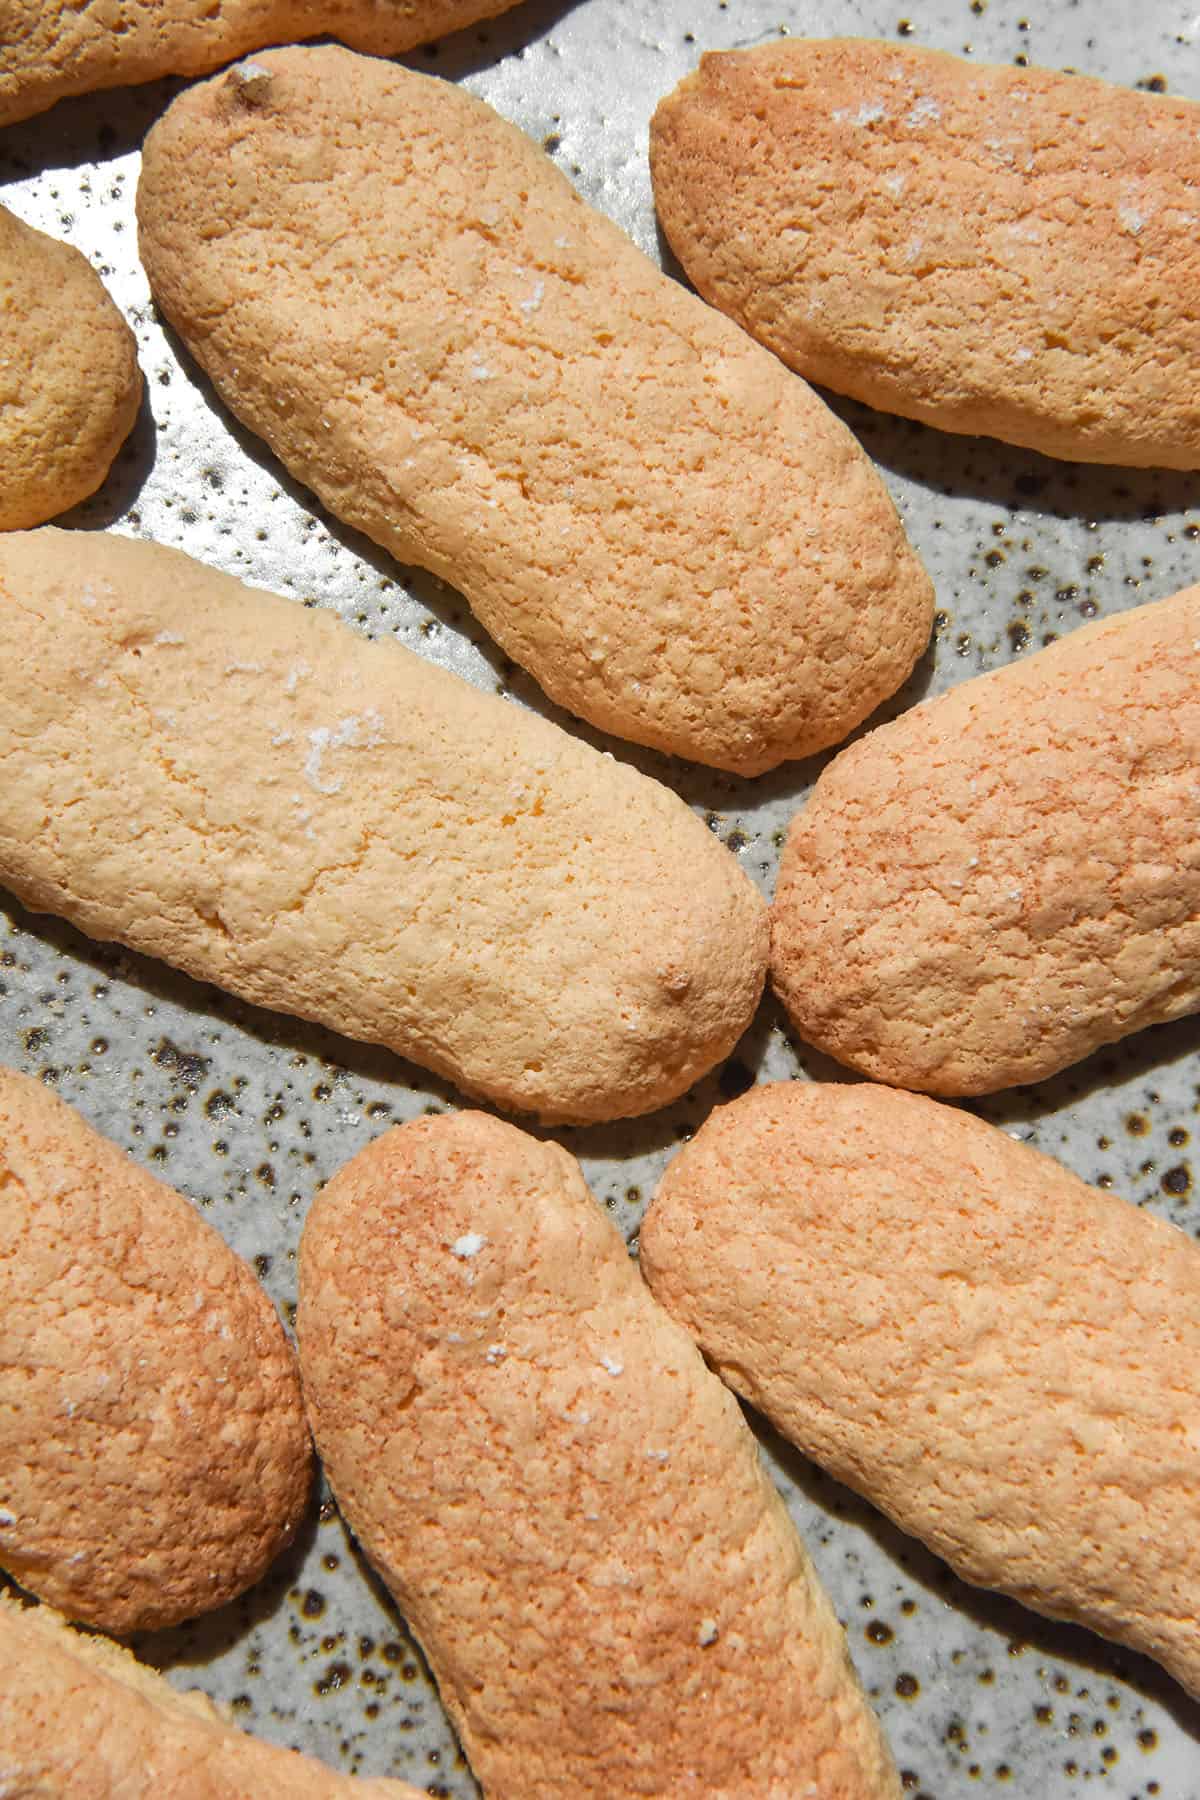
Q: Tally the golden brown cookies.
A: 10